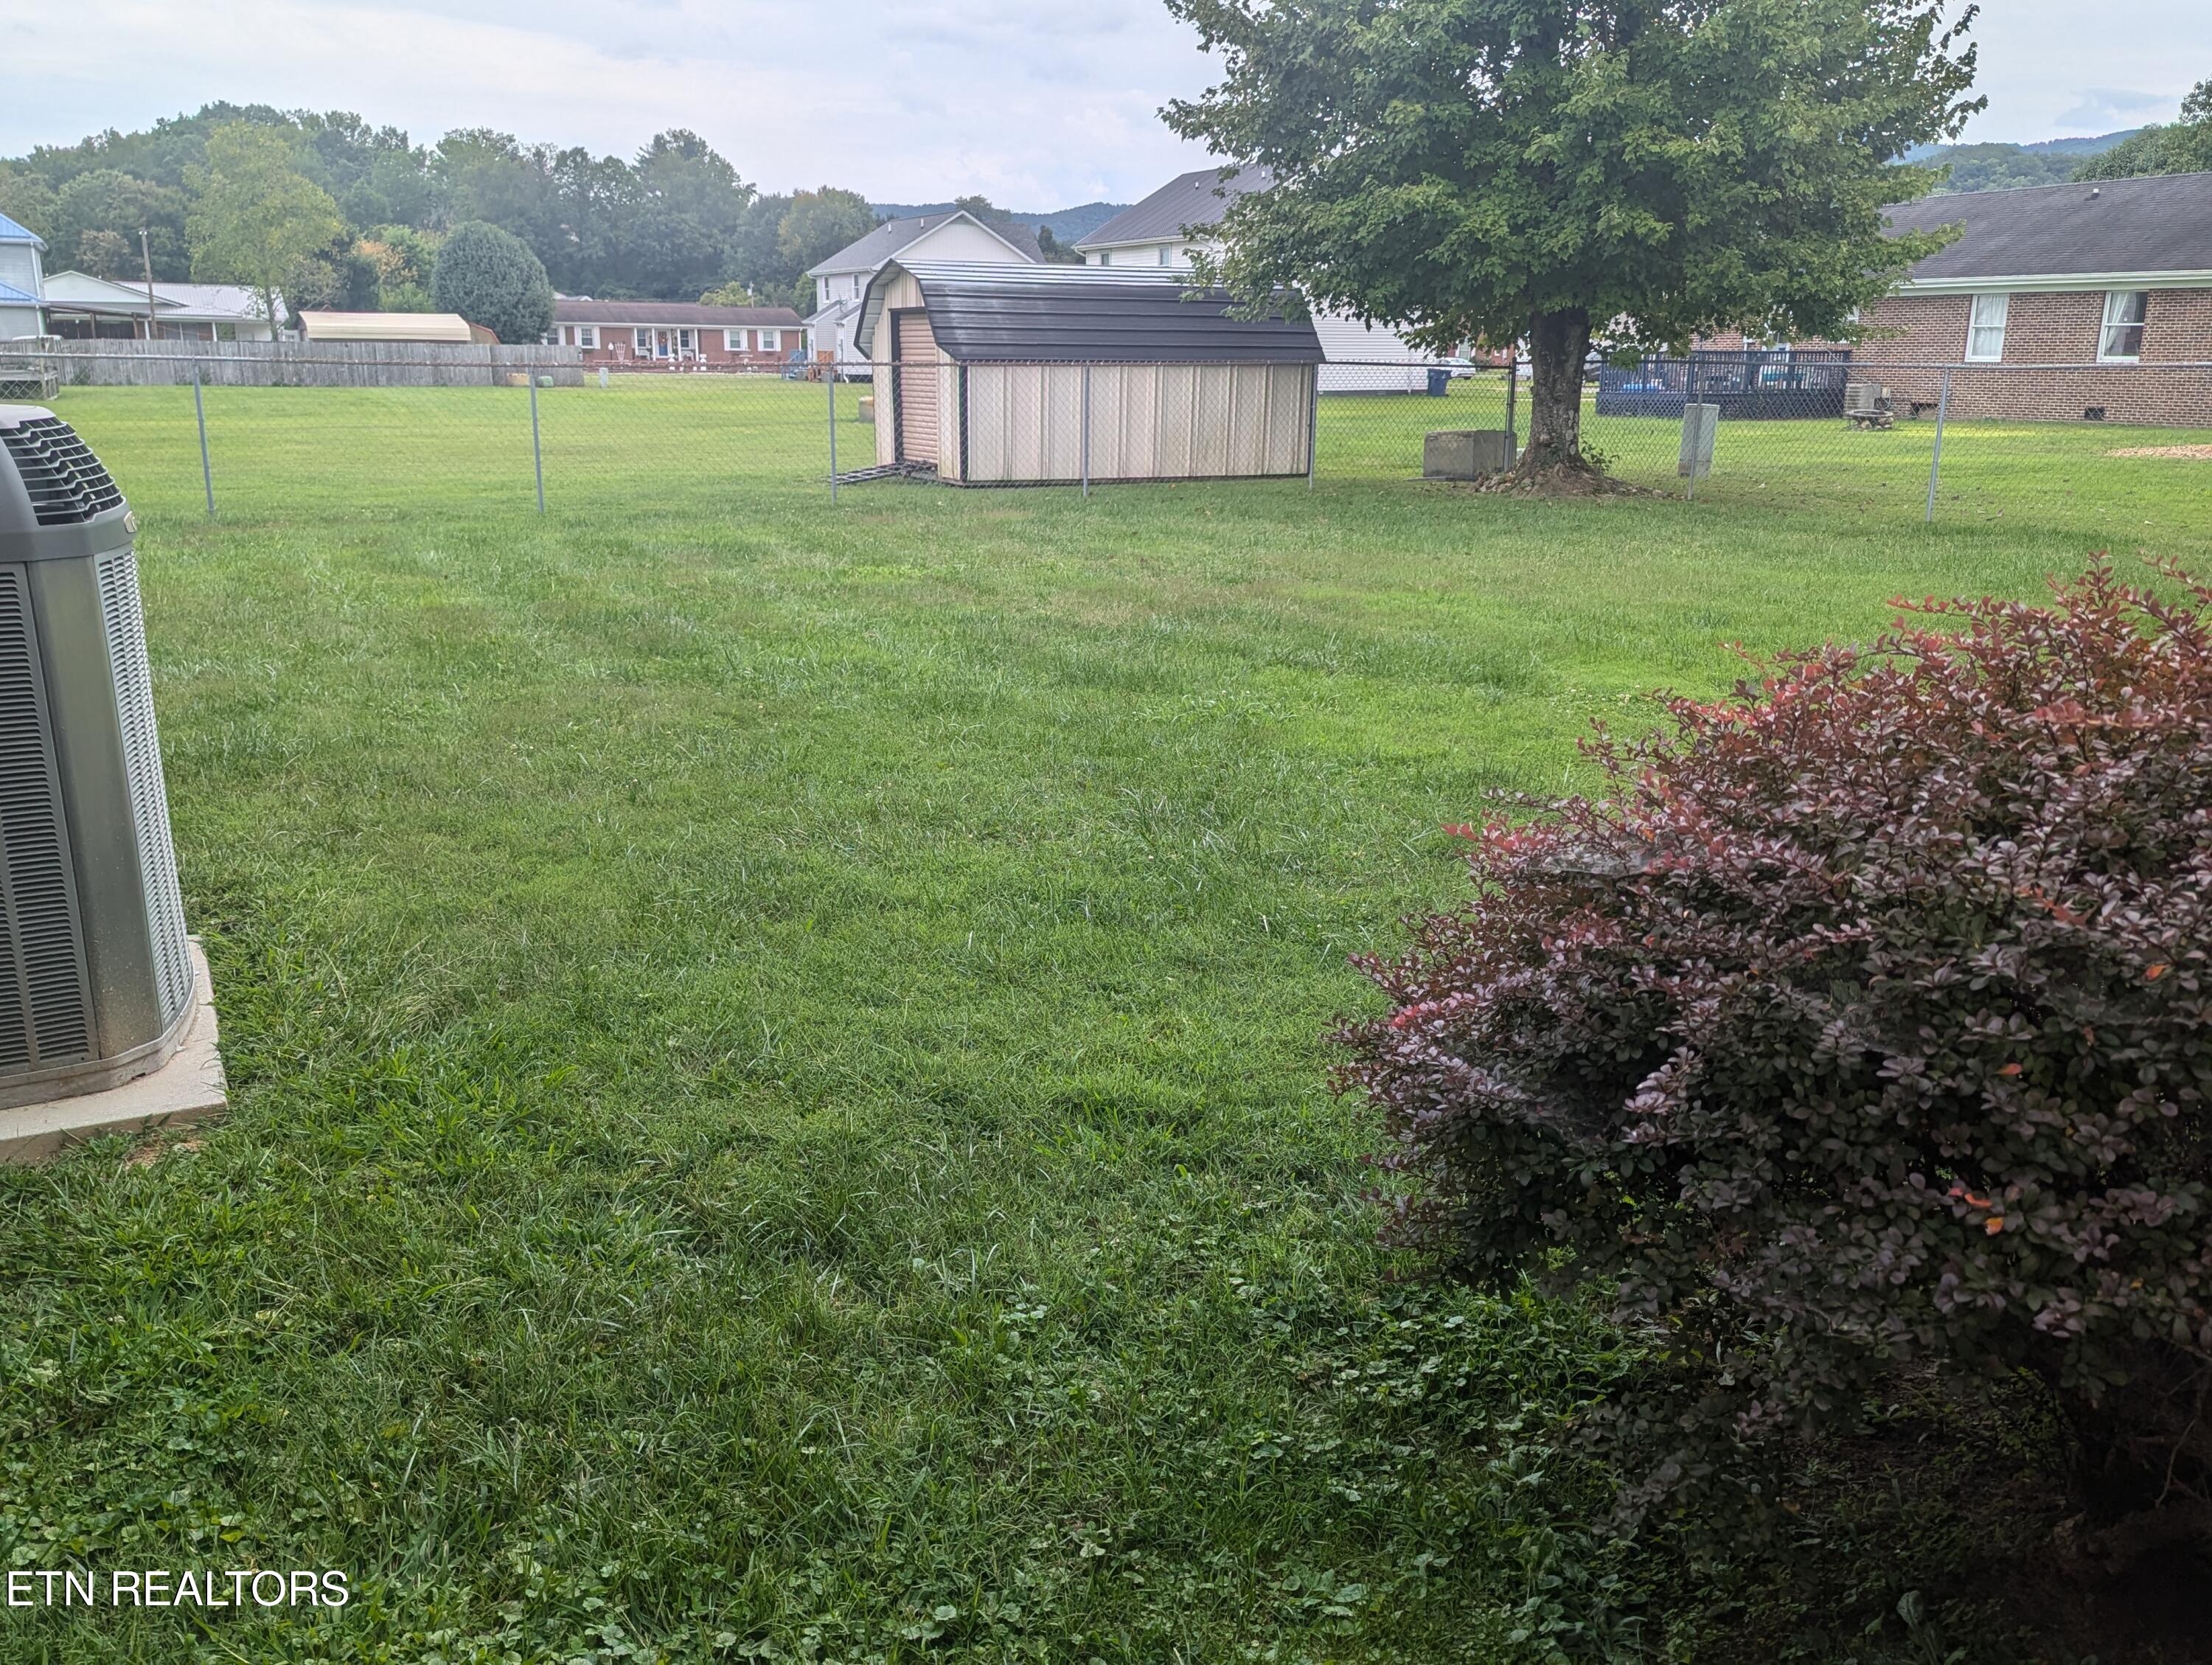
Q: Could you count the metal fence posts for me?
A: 8